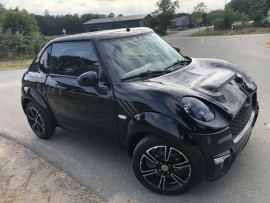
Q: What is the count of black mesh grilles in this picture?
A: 1